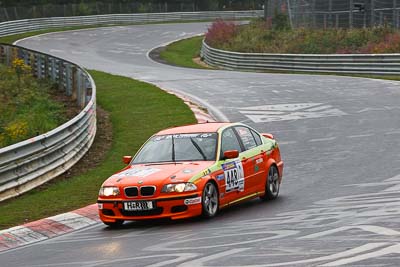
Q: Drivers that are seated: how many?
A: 1